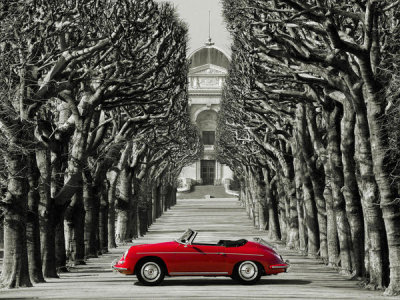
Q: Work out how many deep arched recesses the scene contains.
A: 1